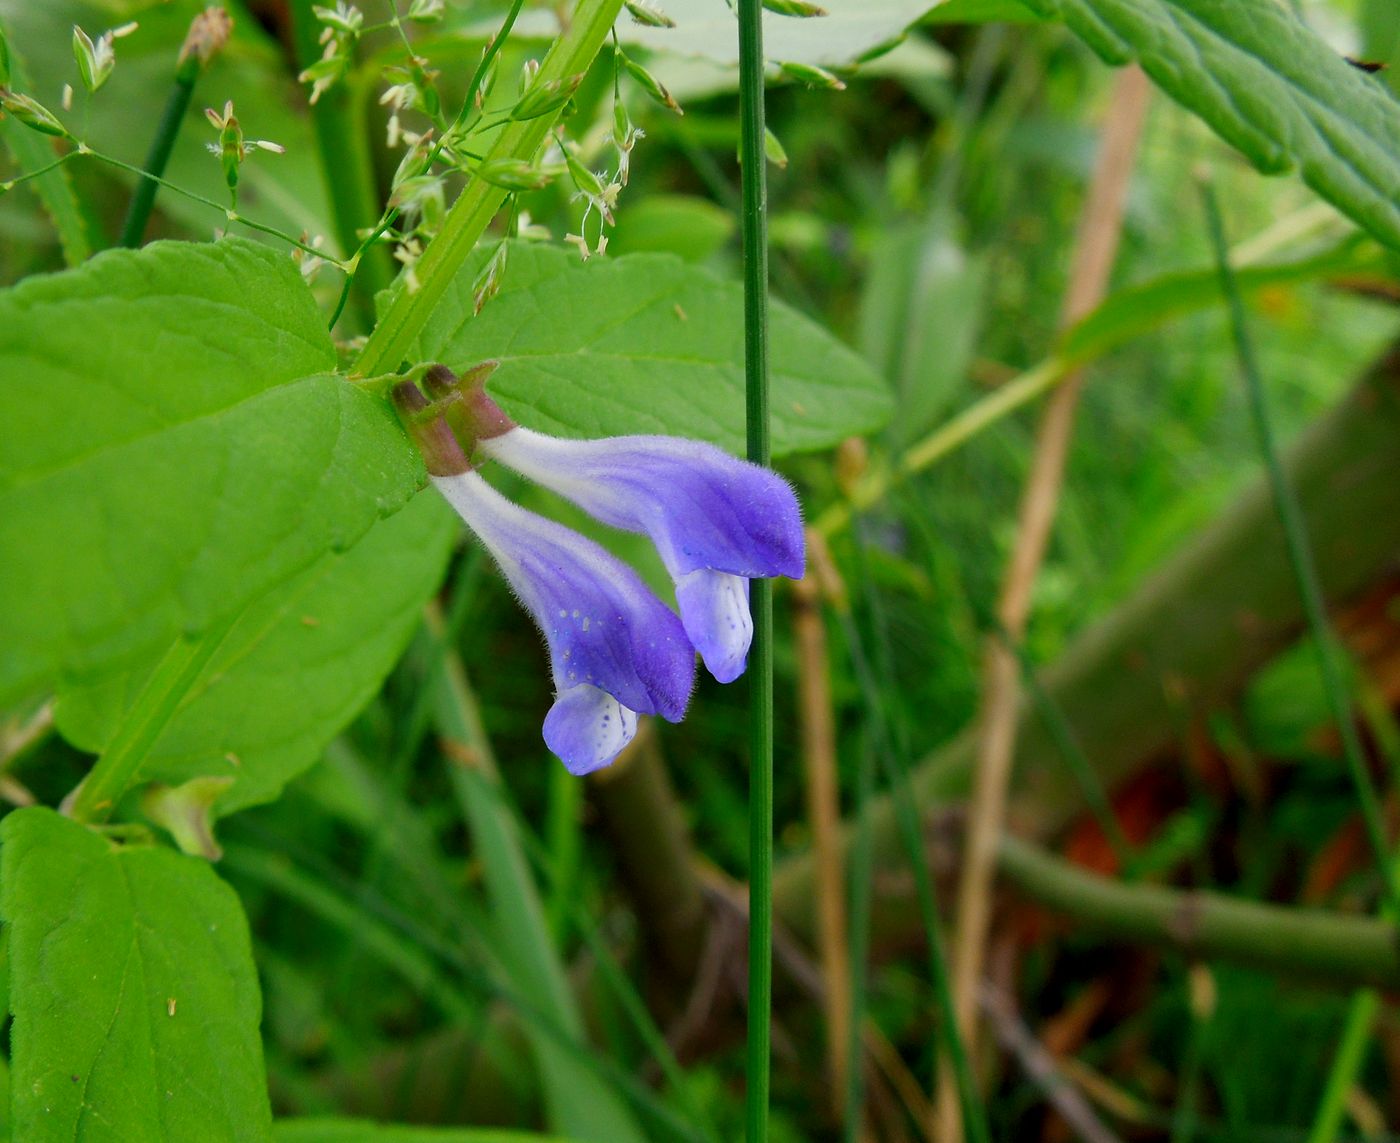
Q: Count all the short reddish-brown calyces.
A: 2